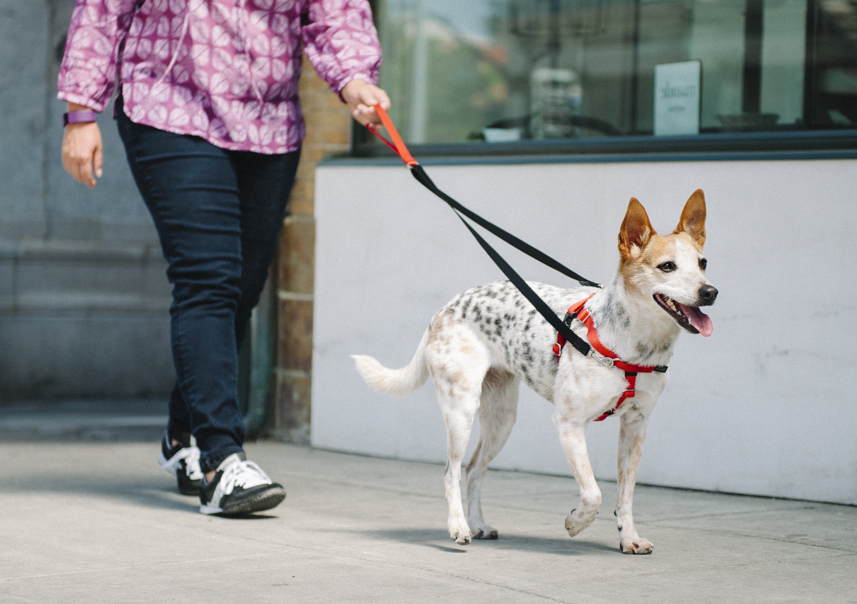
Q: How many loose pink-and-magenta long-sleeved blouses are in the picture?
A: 1